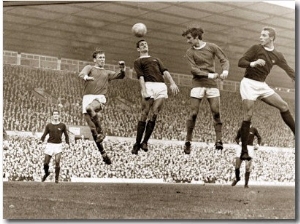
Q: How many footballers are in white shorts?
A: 6